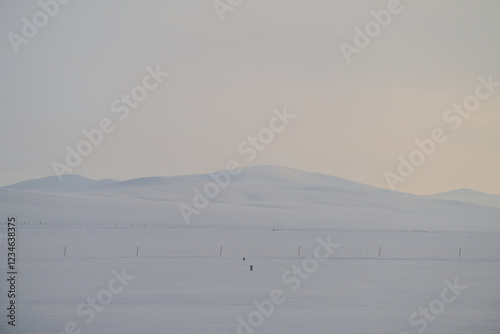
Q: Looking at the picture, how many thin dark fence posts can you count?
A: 6